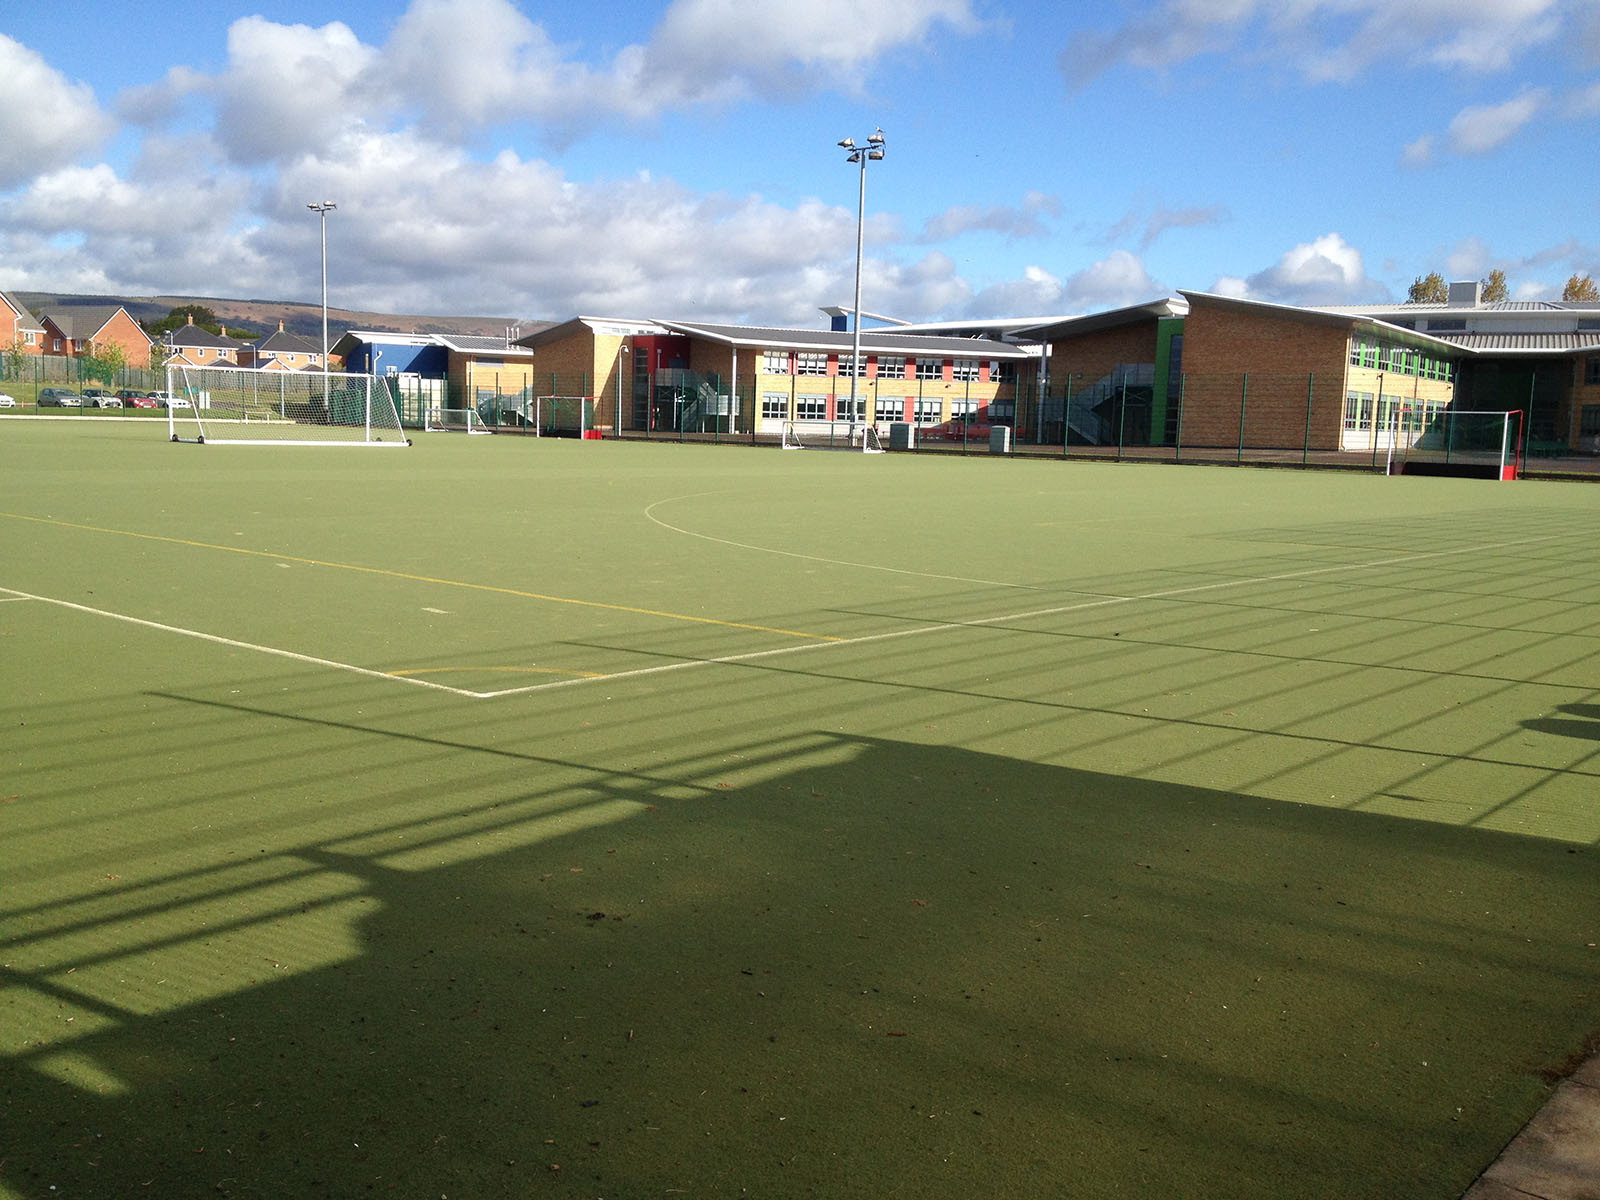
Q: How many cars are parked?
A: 5